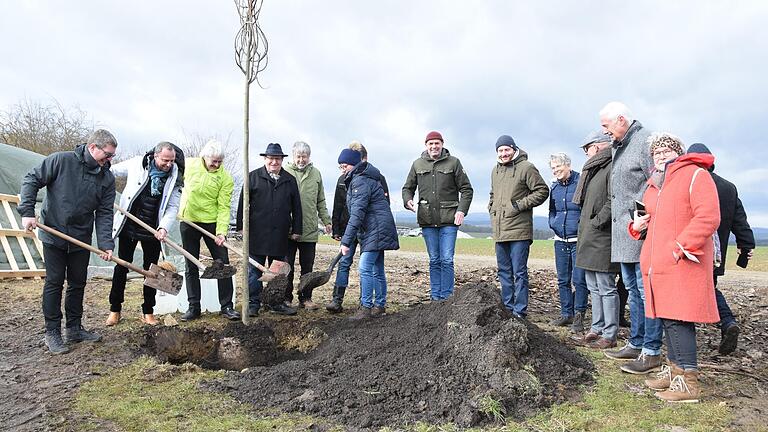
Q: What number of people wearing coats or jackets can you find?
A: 14